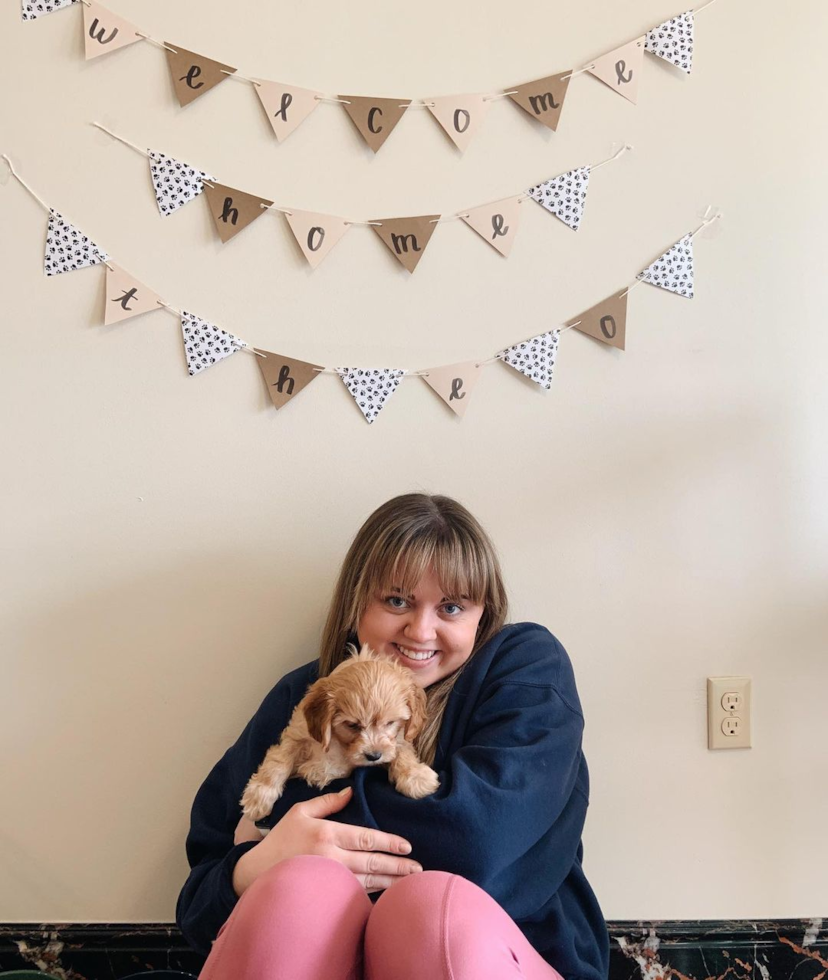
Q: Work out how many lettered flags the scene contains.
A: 15